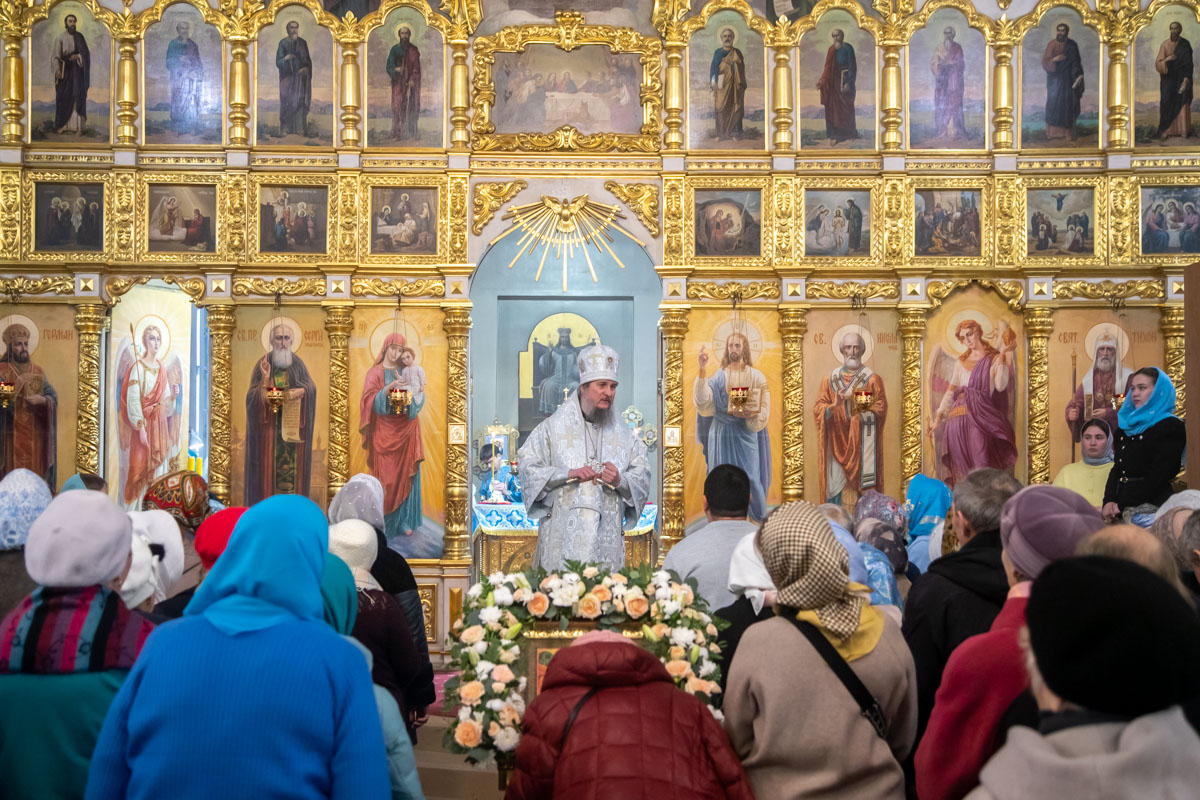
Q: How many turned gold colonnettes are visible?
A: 10